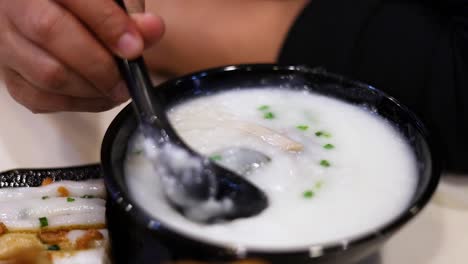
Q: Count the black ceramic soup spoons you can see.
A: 1